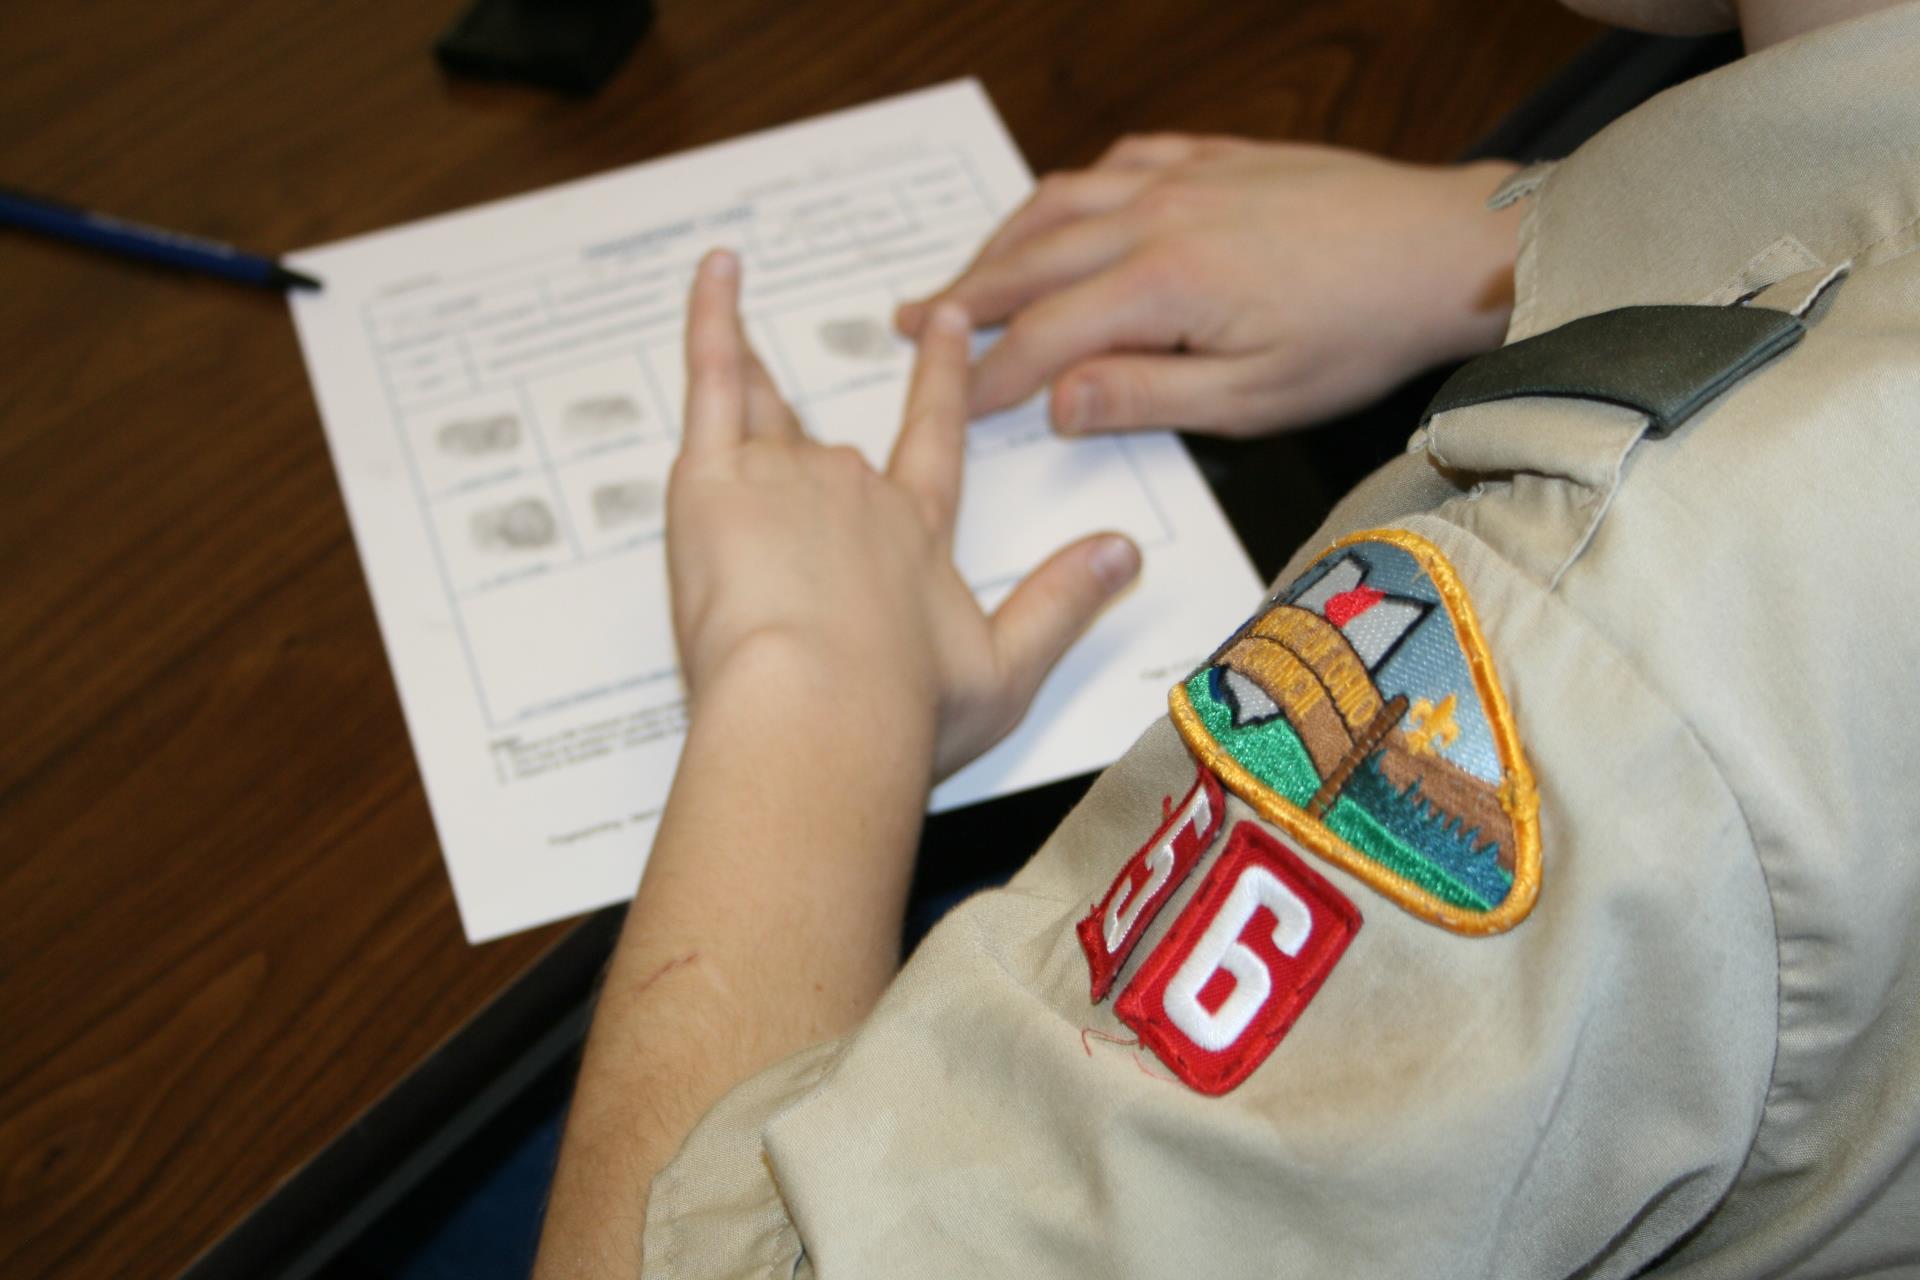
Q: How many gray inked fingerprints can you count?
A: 5